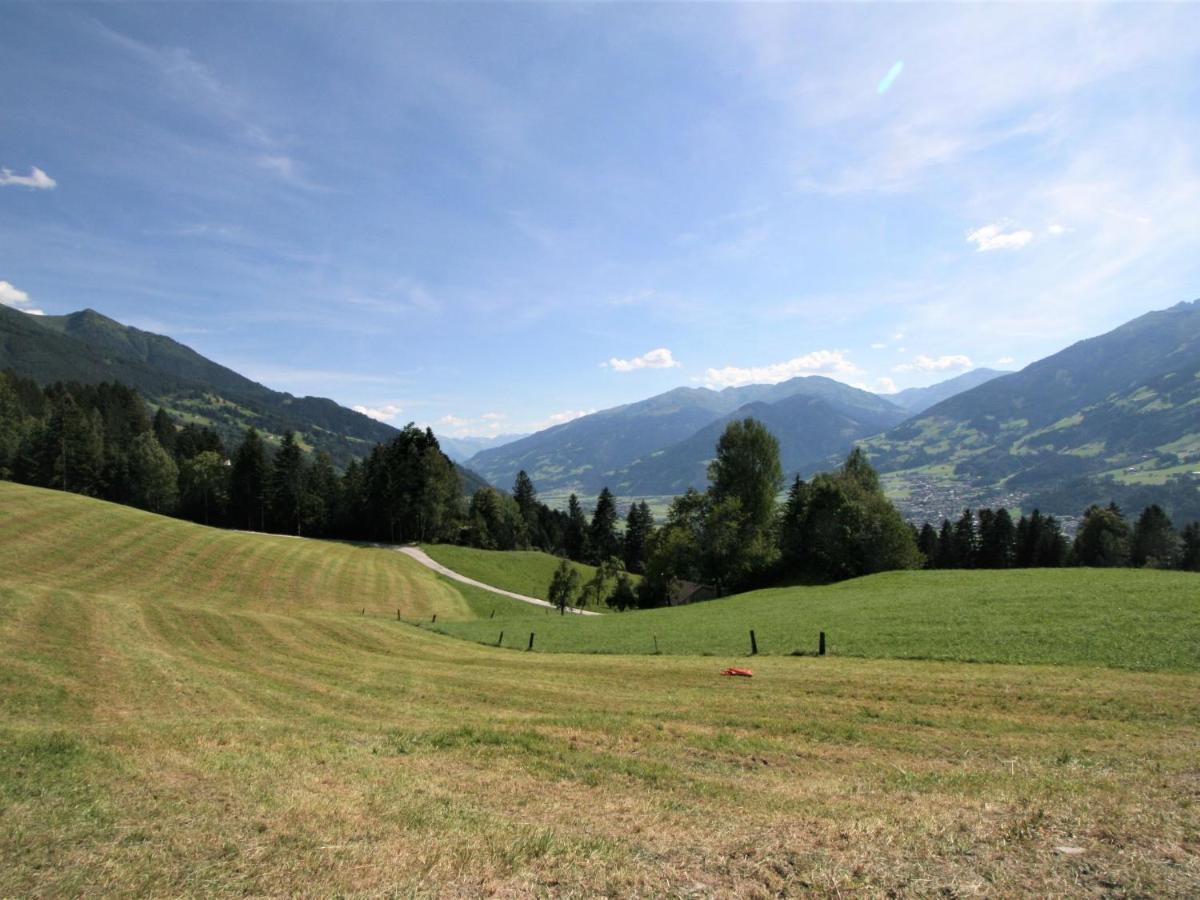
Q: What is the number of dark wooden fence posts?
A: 9